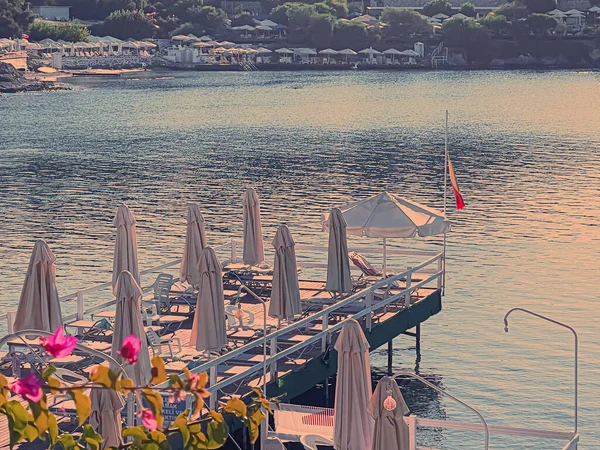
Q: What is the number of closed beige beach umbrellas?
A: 11